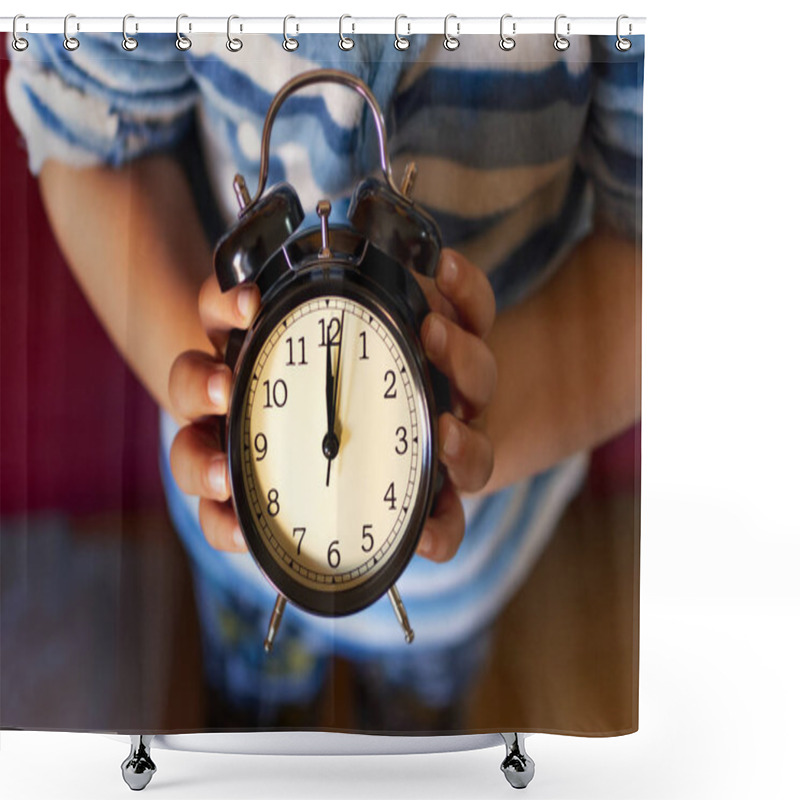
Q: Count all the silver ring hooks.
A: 12